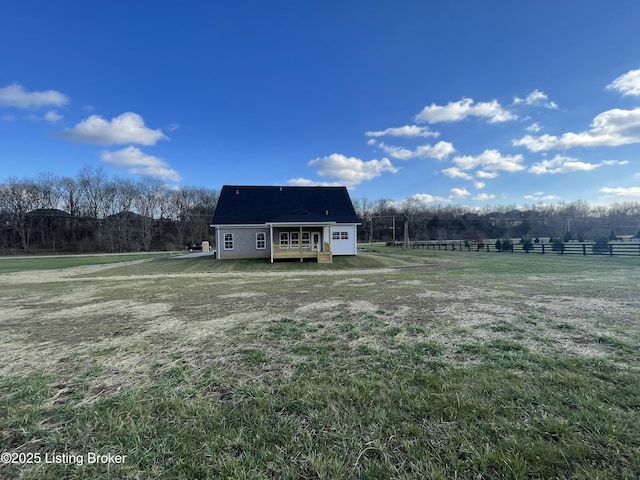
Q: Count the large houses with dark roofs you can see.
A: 1